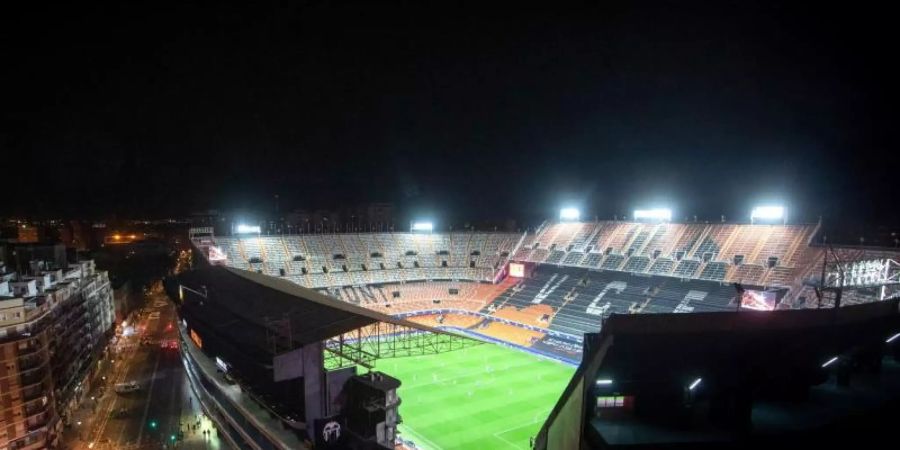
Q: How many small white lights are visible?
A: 4